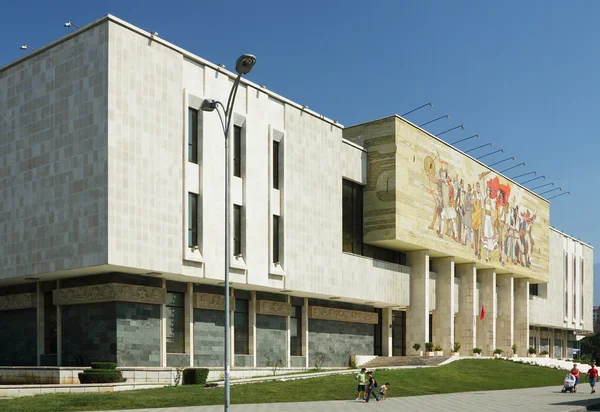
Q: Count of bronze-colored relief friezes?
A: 5